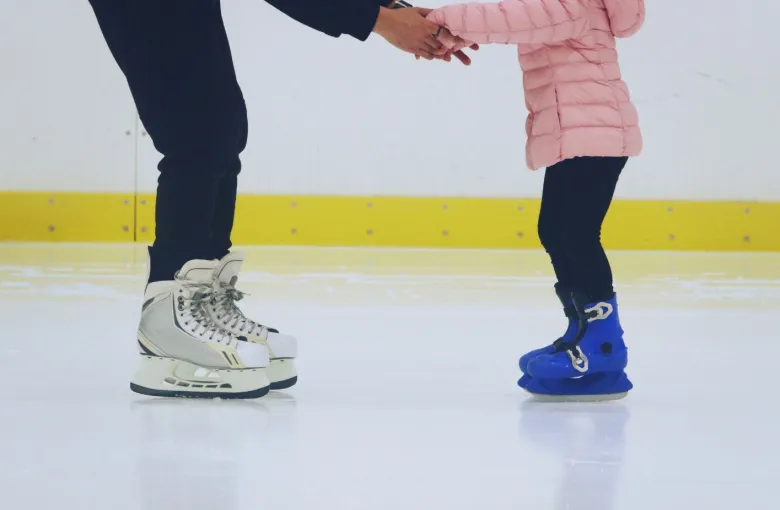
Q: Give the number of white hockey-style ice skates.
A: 2